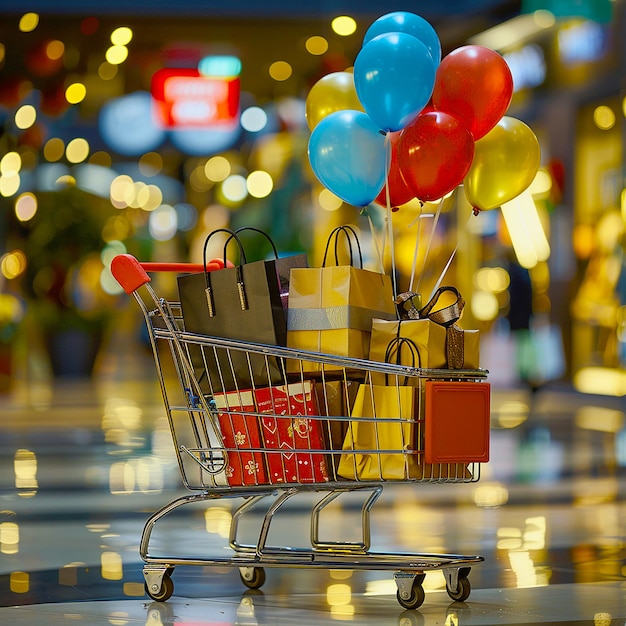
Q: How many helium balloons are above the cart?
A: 8